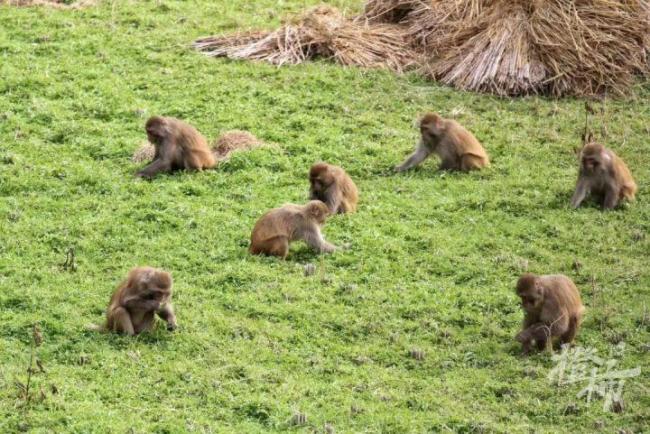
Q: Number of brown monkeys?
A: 7